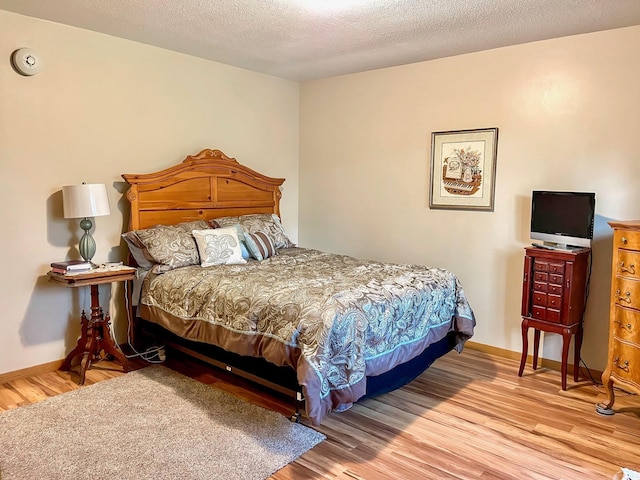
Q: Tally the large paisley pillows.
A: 2